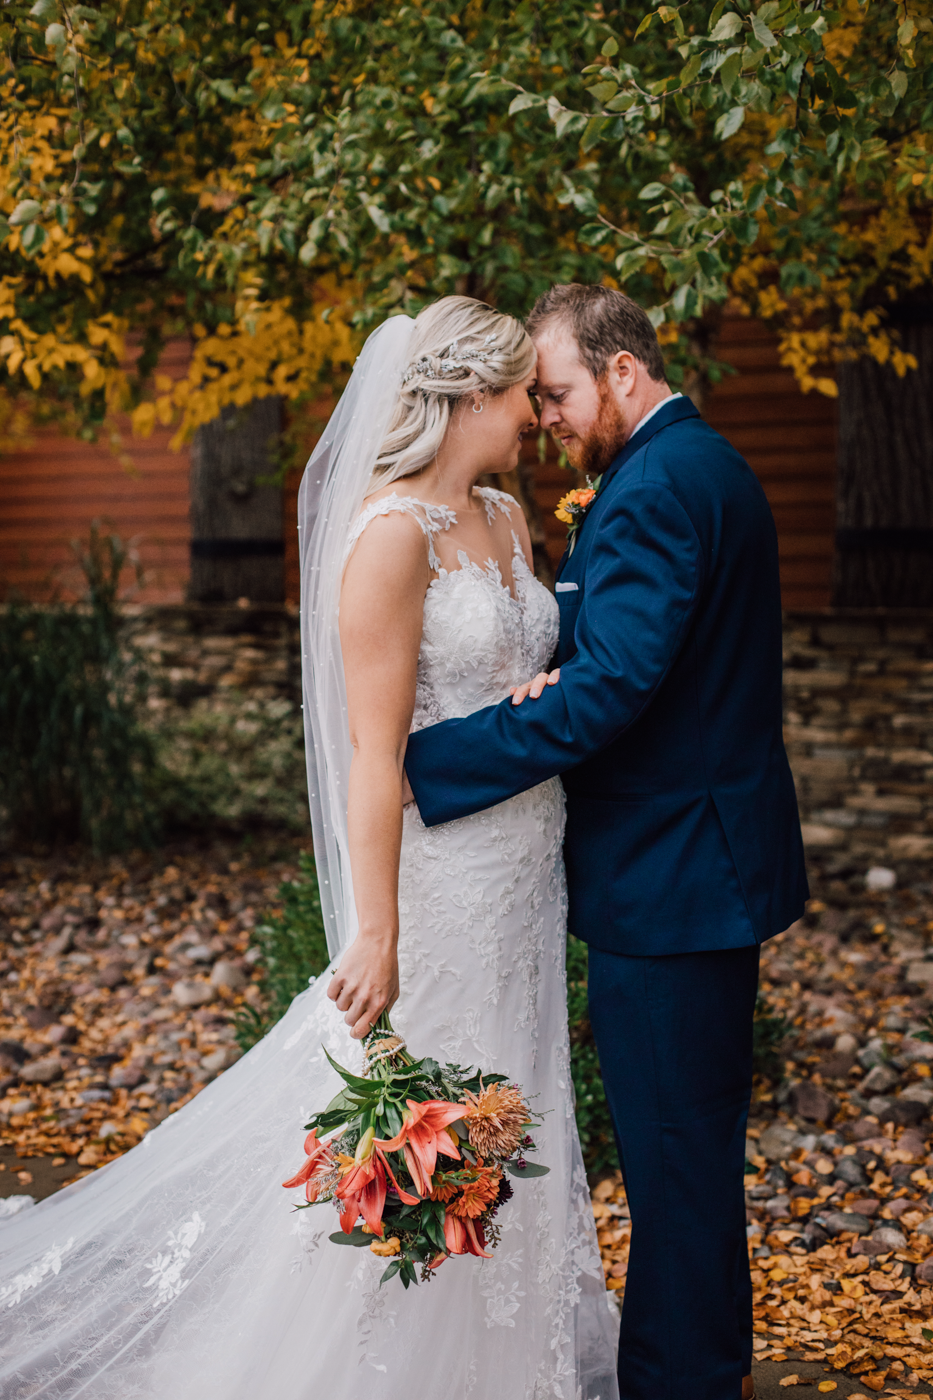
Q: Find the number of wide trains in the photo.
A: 1